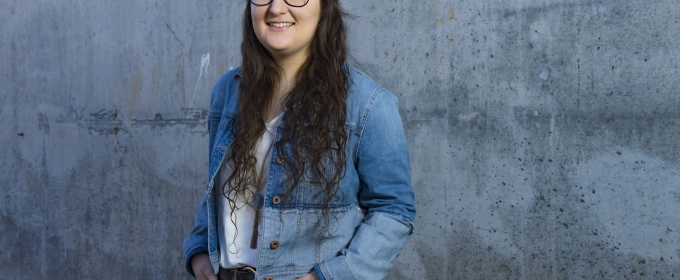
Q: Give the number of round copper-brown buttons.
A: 4